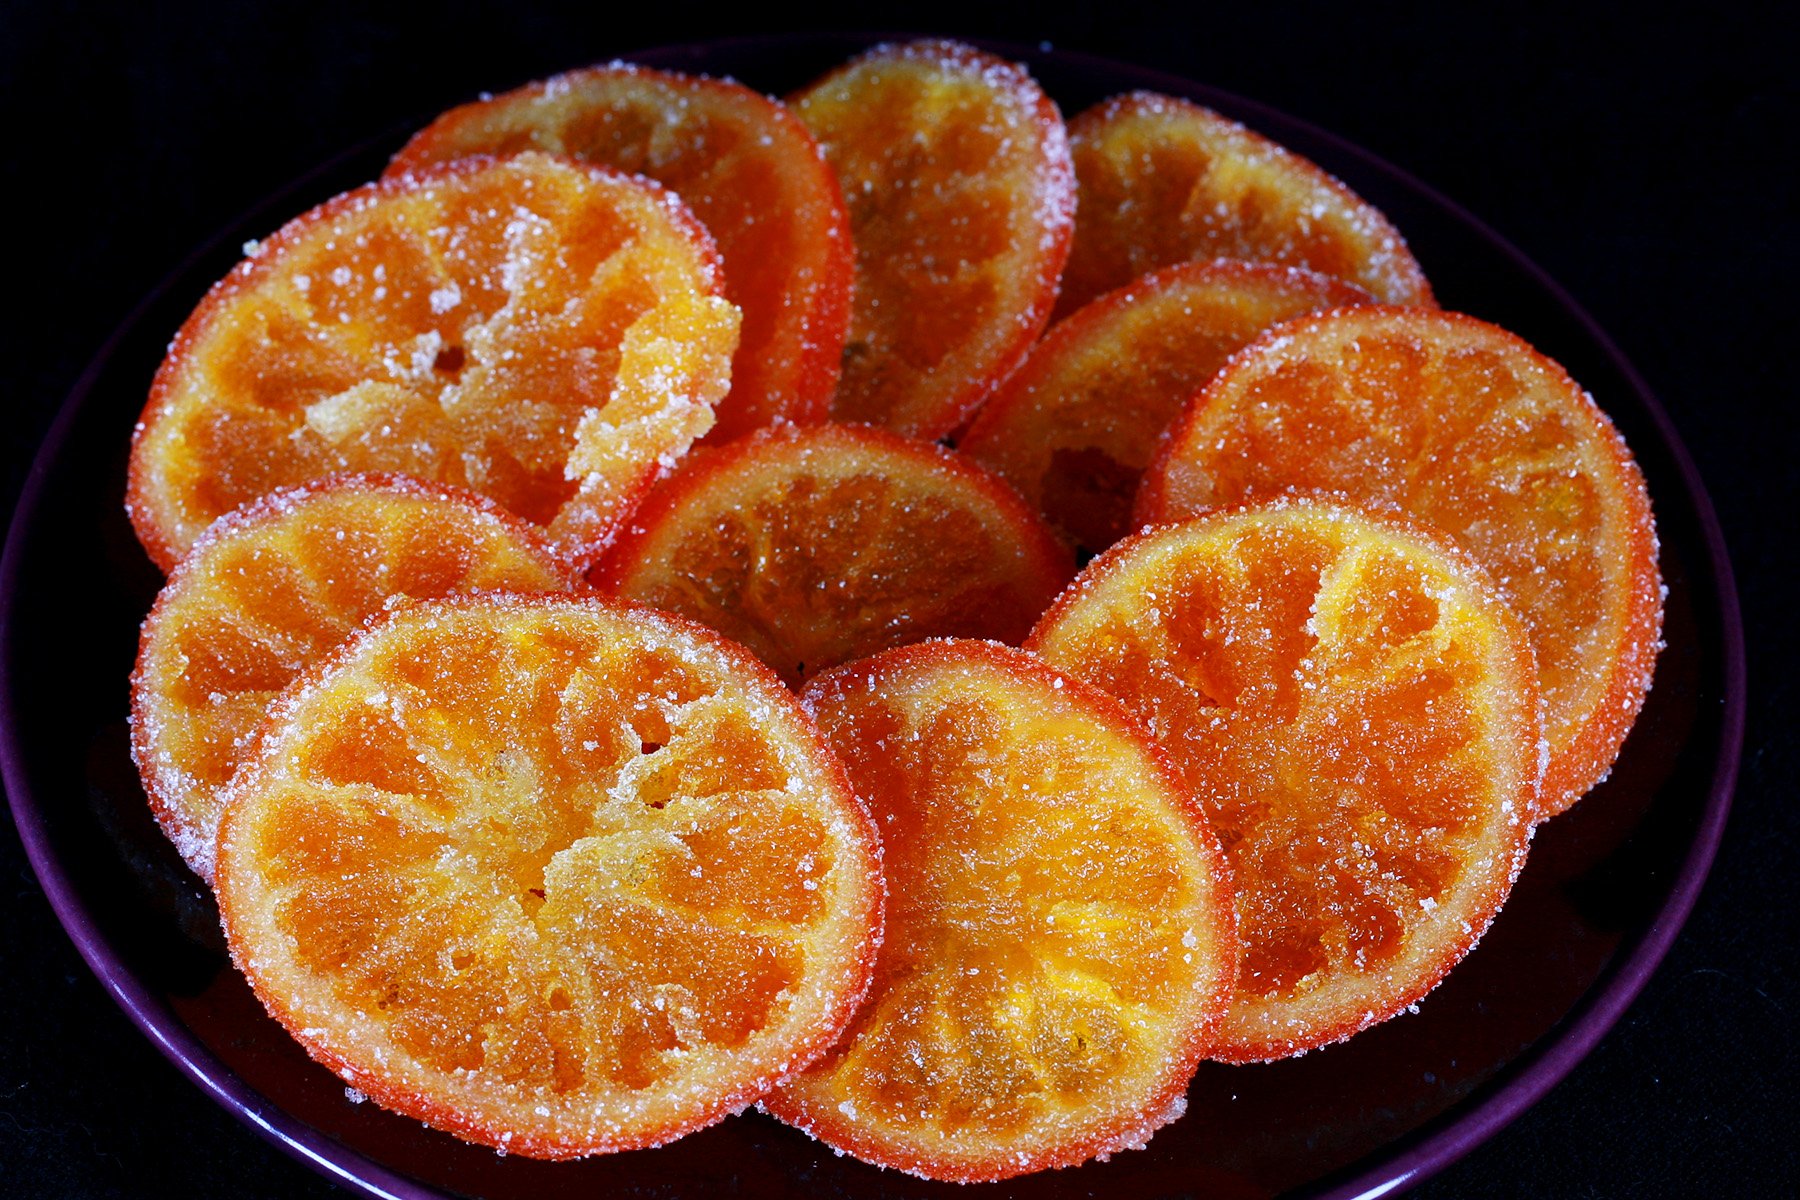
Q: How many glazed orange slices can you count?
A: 11